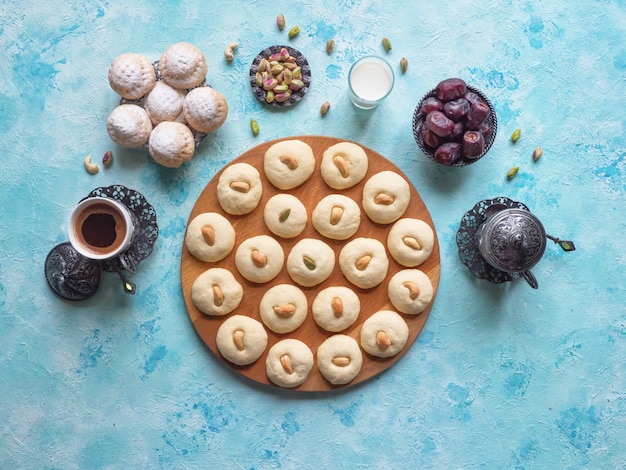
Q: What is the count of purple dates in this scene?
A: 11